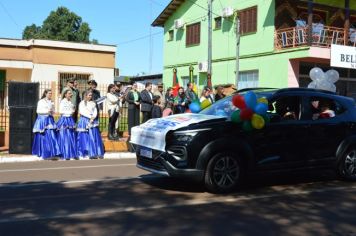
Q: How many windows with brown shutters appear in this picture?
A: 2